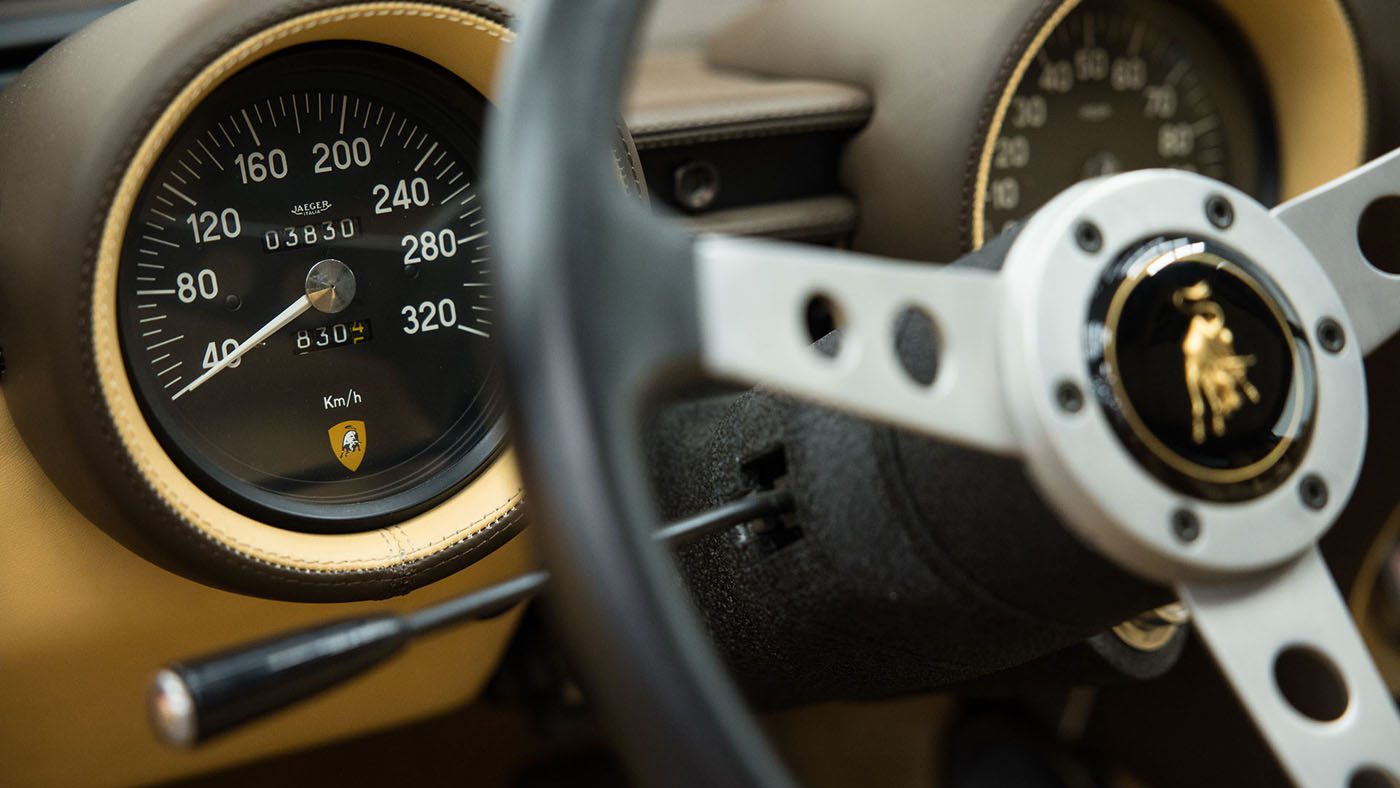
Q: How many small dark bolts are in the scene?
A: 6